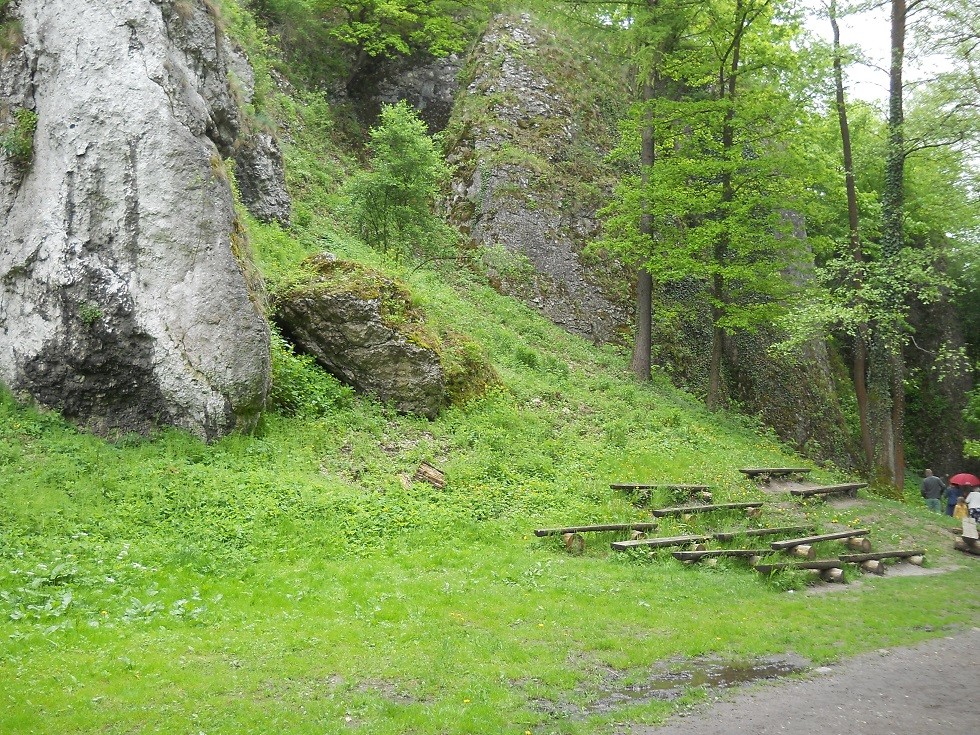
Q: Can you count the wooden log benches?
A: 11